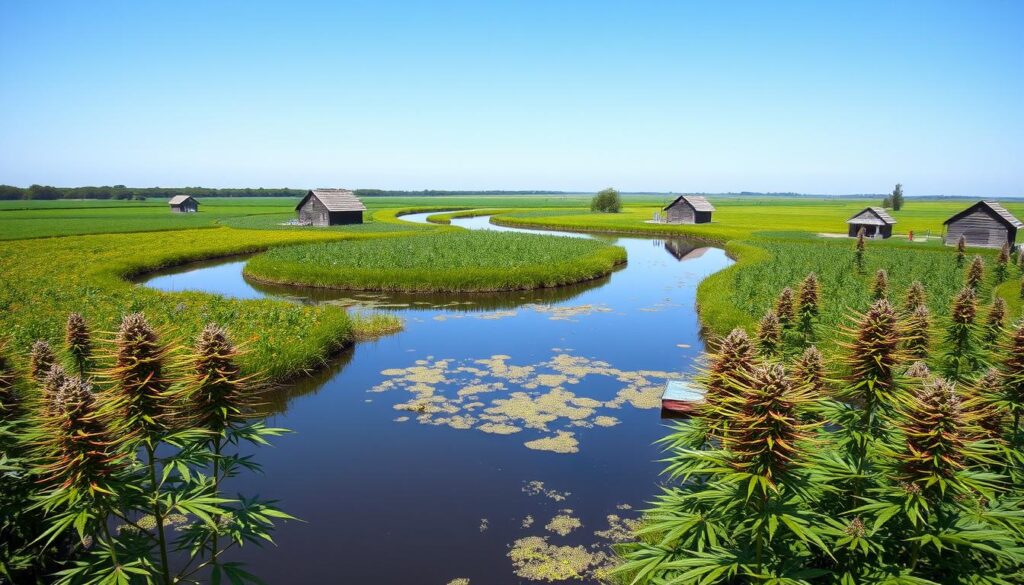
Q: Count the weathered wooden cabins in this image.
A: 5